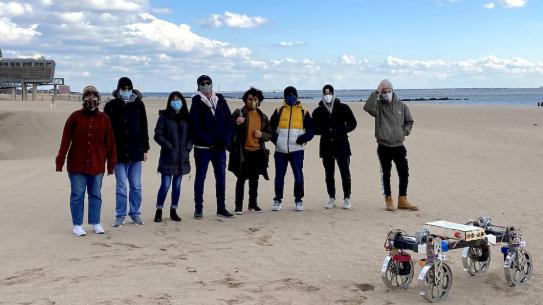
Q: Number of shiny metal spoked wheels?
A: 4